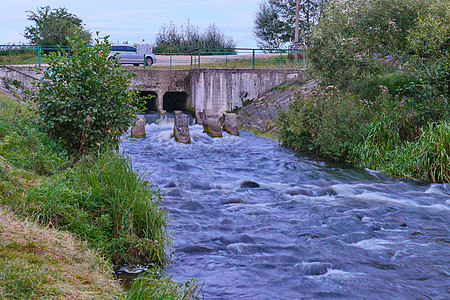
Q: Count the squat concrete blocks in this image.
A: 4